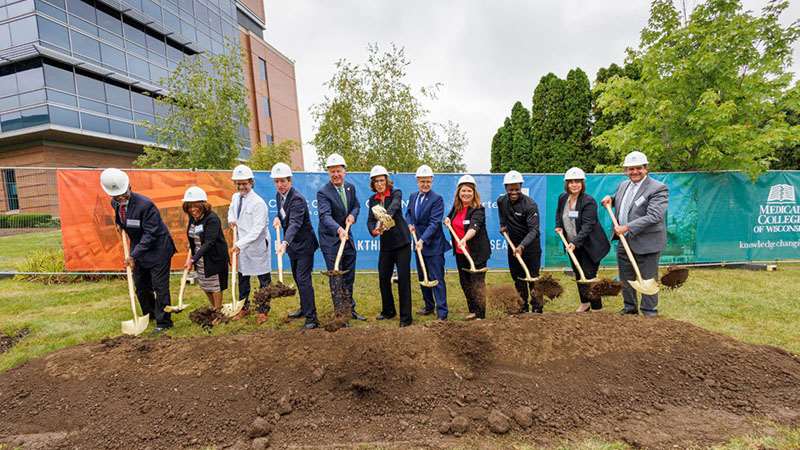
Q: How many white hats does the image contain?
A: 11